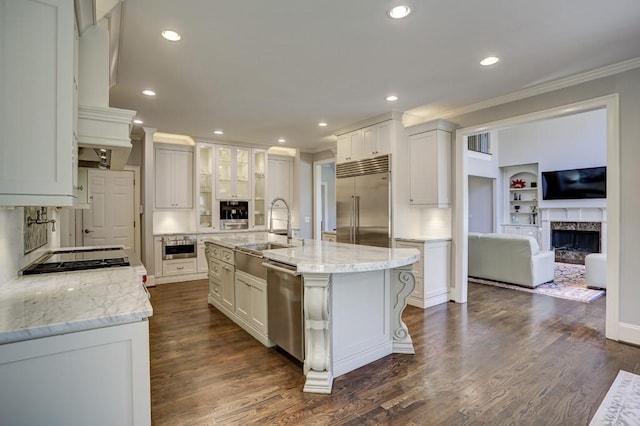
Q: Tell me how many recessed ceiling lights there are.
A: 9